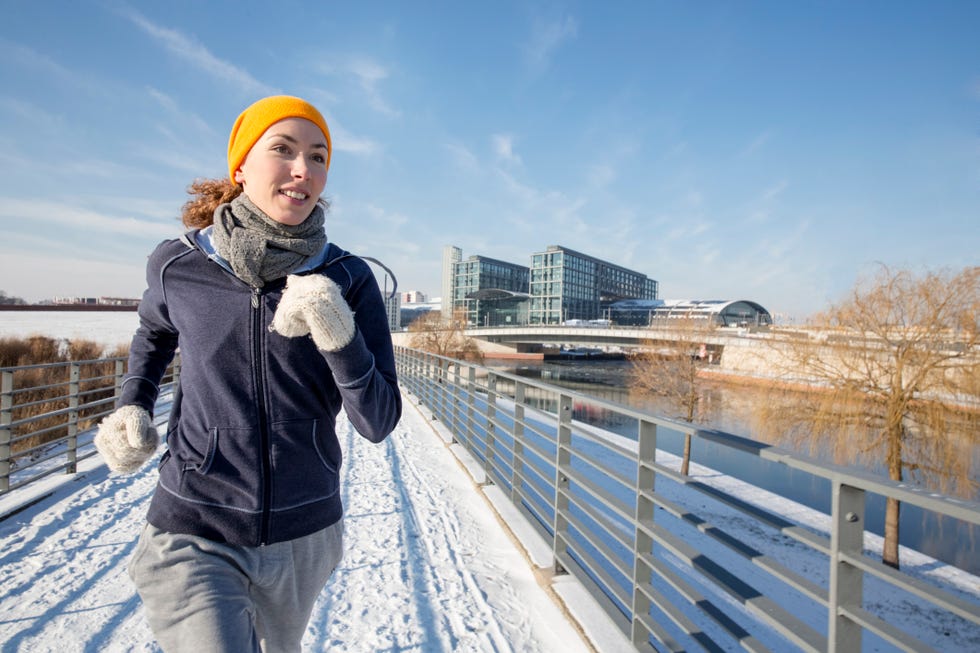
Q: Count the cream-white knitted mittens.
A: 2